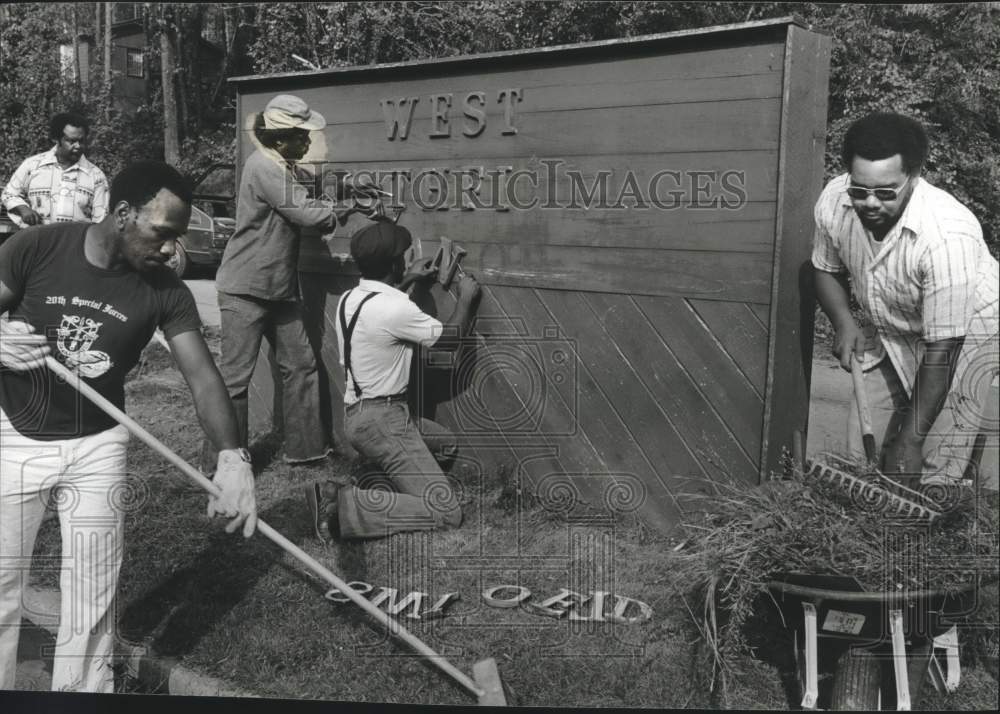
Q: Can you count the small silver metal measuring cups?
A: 0